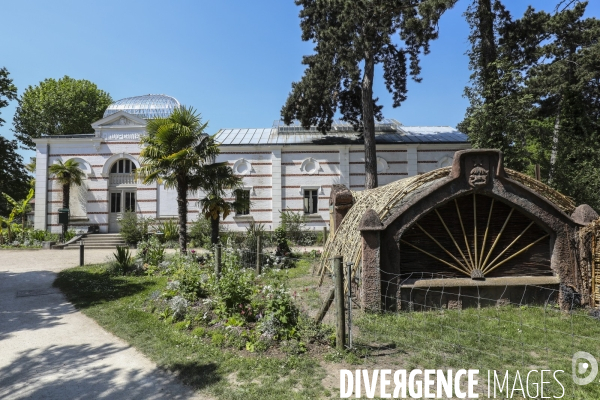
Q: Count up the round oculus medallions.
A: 4